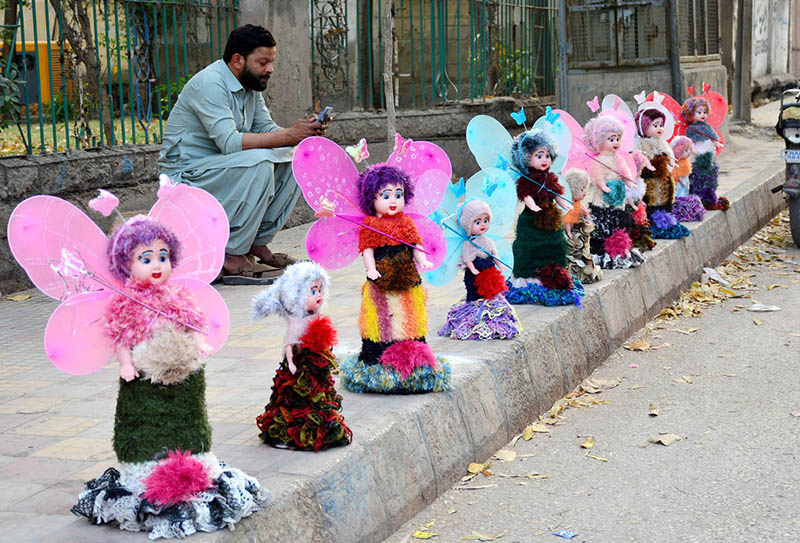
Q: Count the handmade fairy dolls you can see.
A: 11